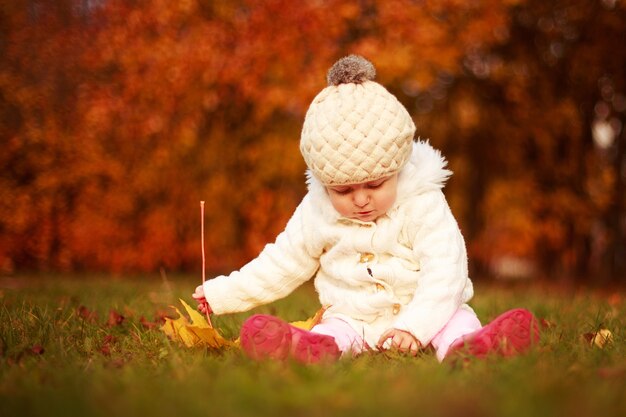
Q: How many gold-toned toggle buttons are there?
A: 3